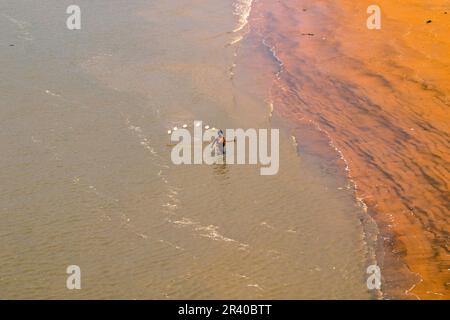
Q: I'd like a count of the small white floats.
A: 6